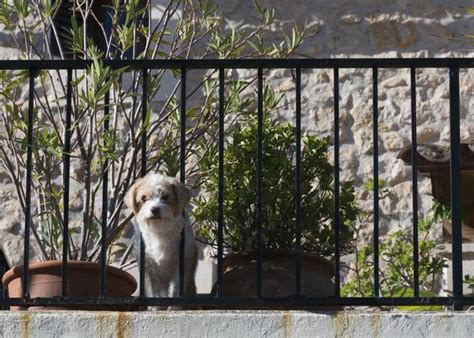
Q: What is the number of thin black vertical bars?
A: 11